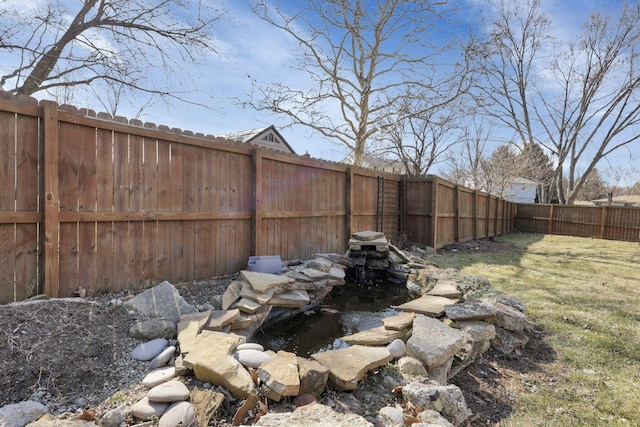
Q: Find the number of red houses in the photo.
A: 0